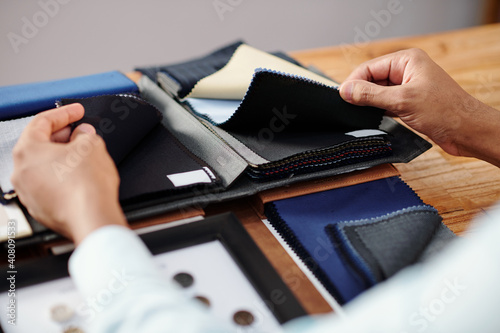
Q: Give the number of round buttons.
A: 5